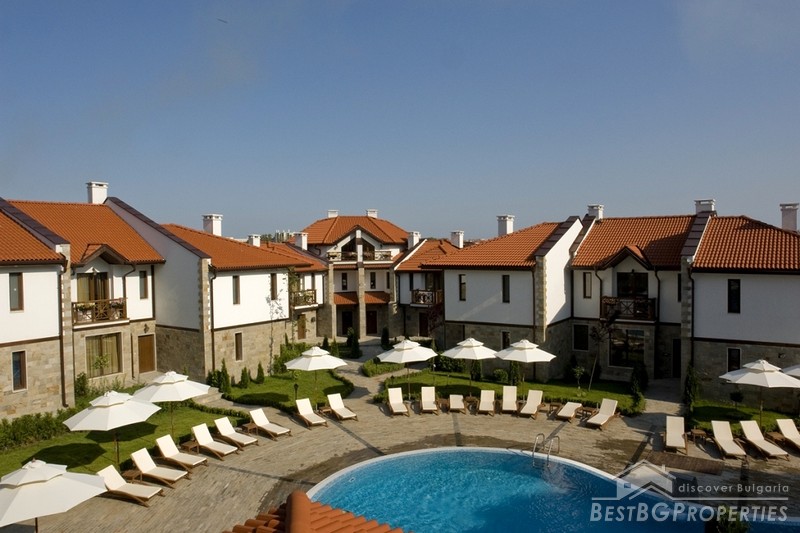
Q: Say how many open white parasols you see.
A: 9